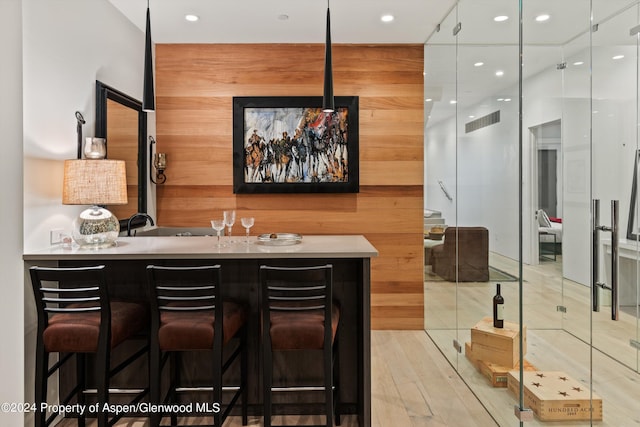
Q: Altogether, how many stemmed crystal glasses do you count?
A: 3